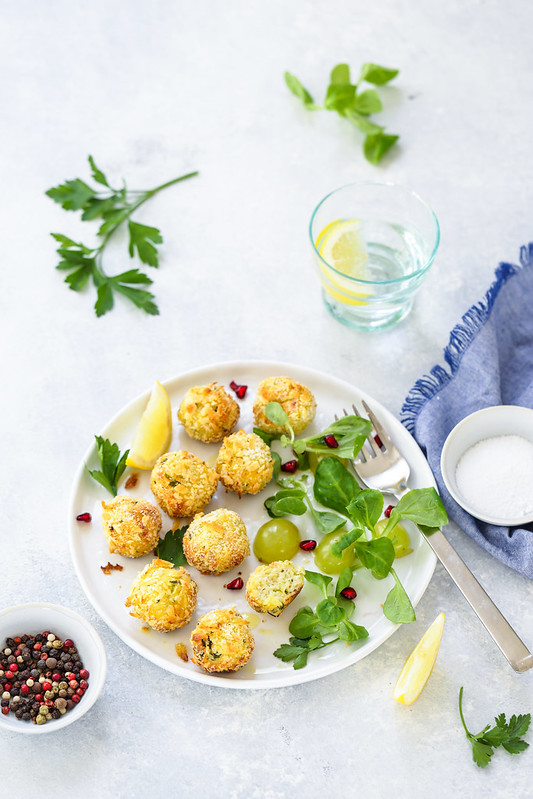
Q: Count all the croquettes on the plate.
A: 9